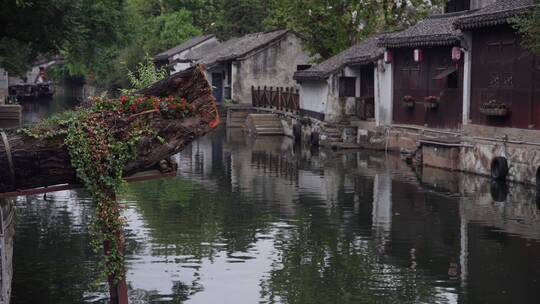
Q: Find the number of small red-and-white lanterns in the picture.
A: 3